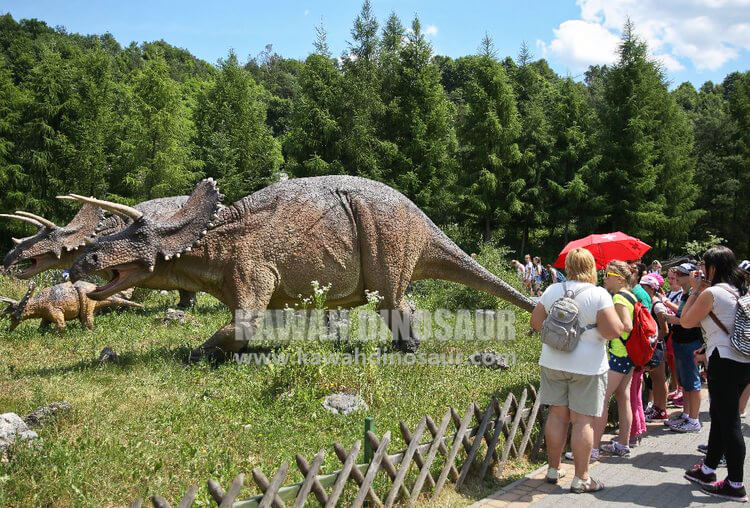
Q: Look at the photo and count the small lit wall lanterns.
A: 0